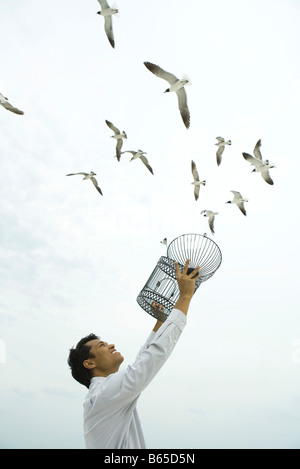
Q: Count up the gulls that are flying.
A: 13